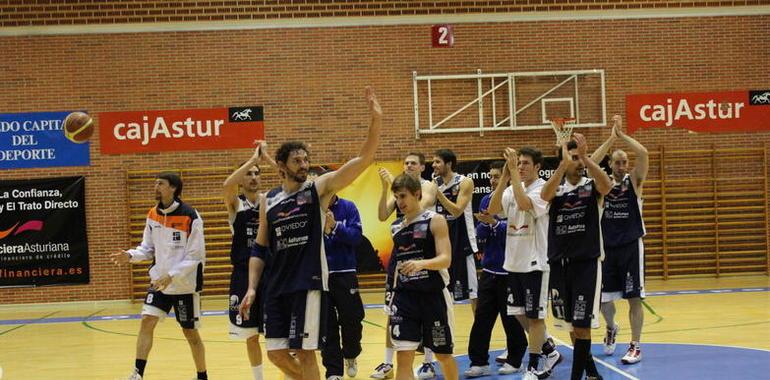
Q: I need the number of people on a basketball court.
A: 11